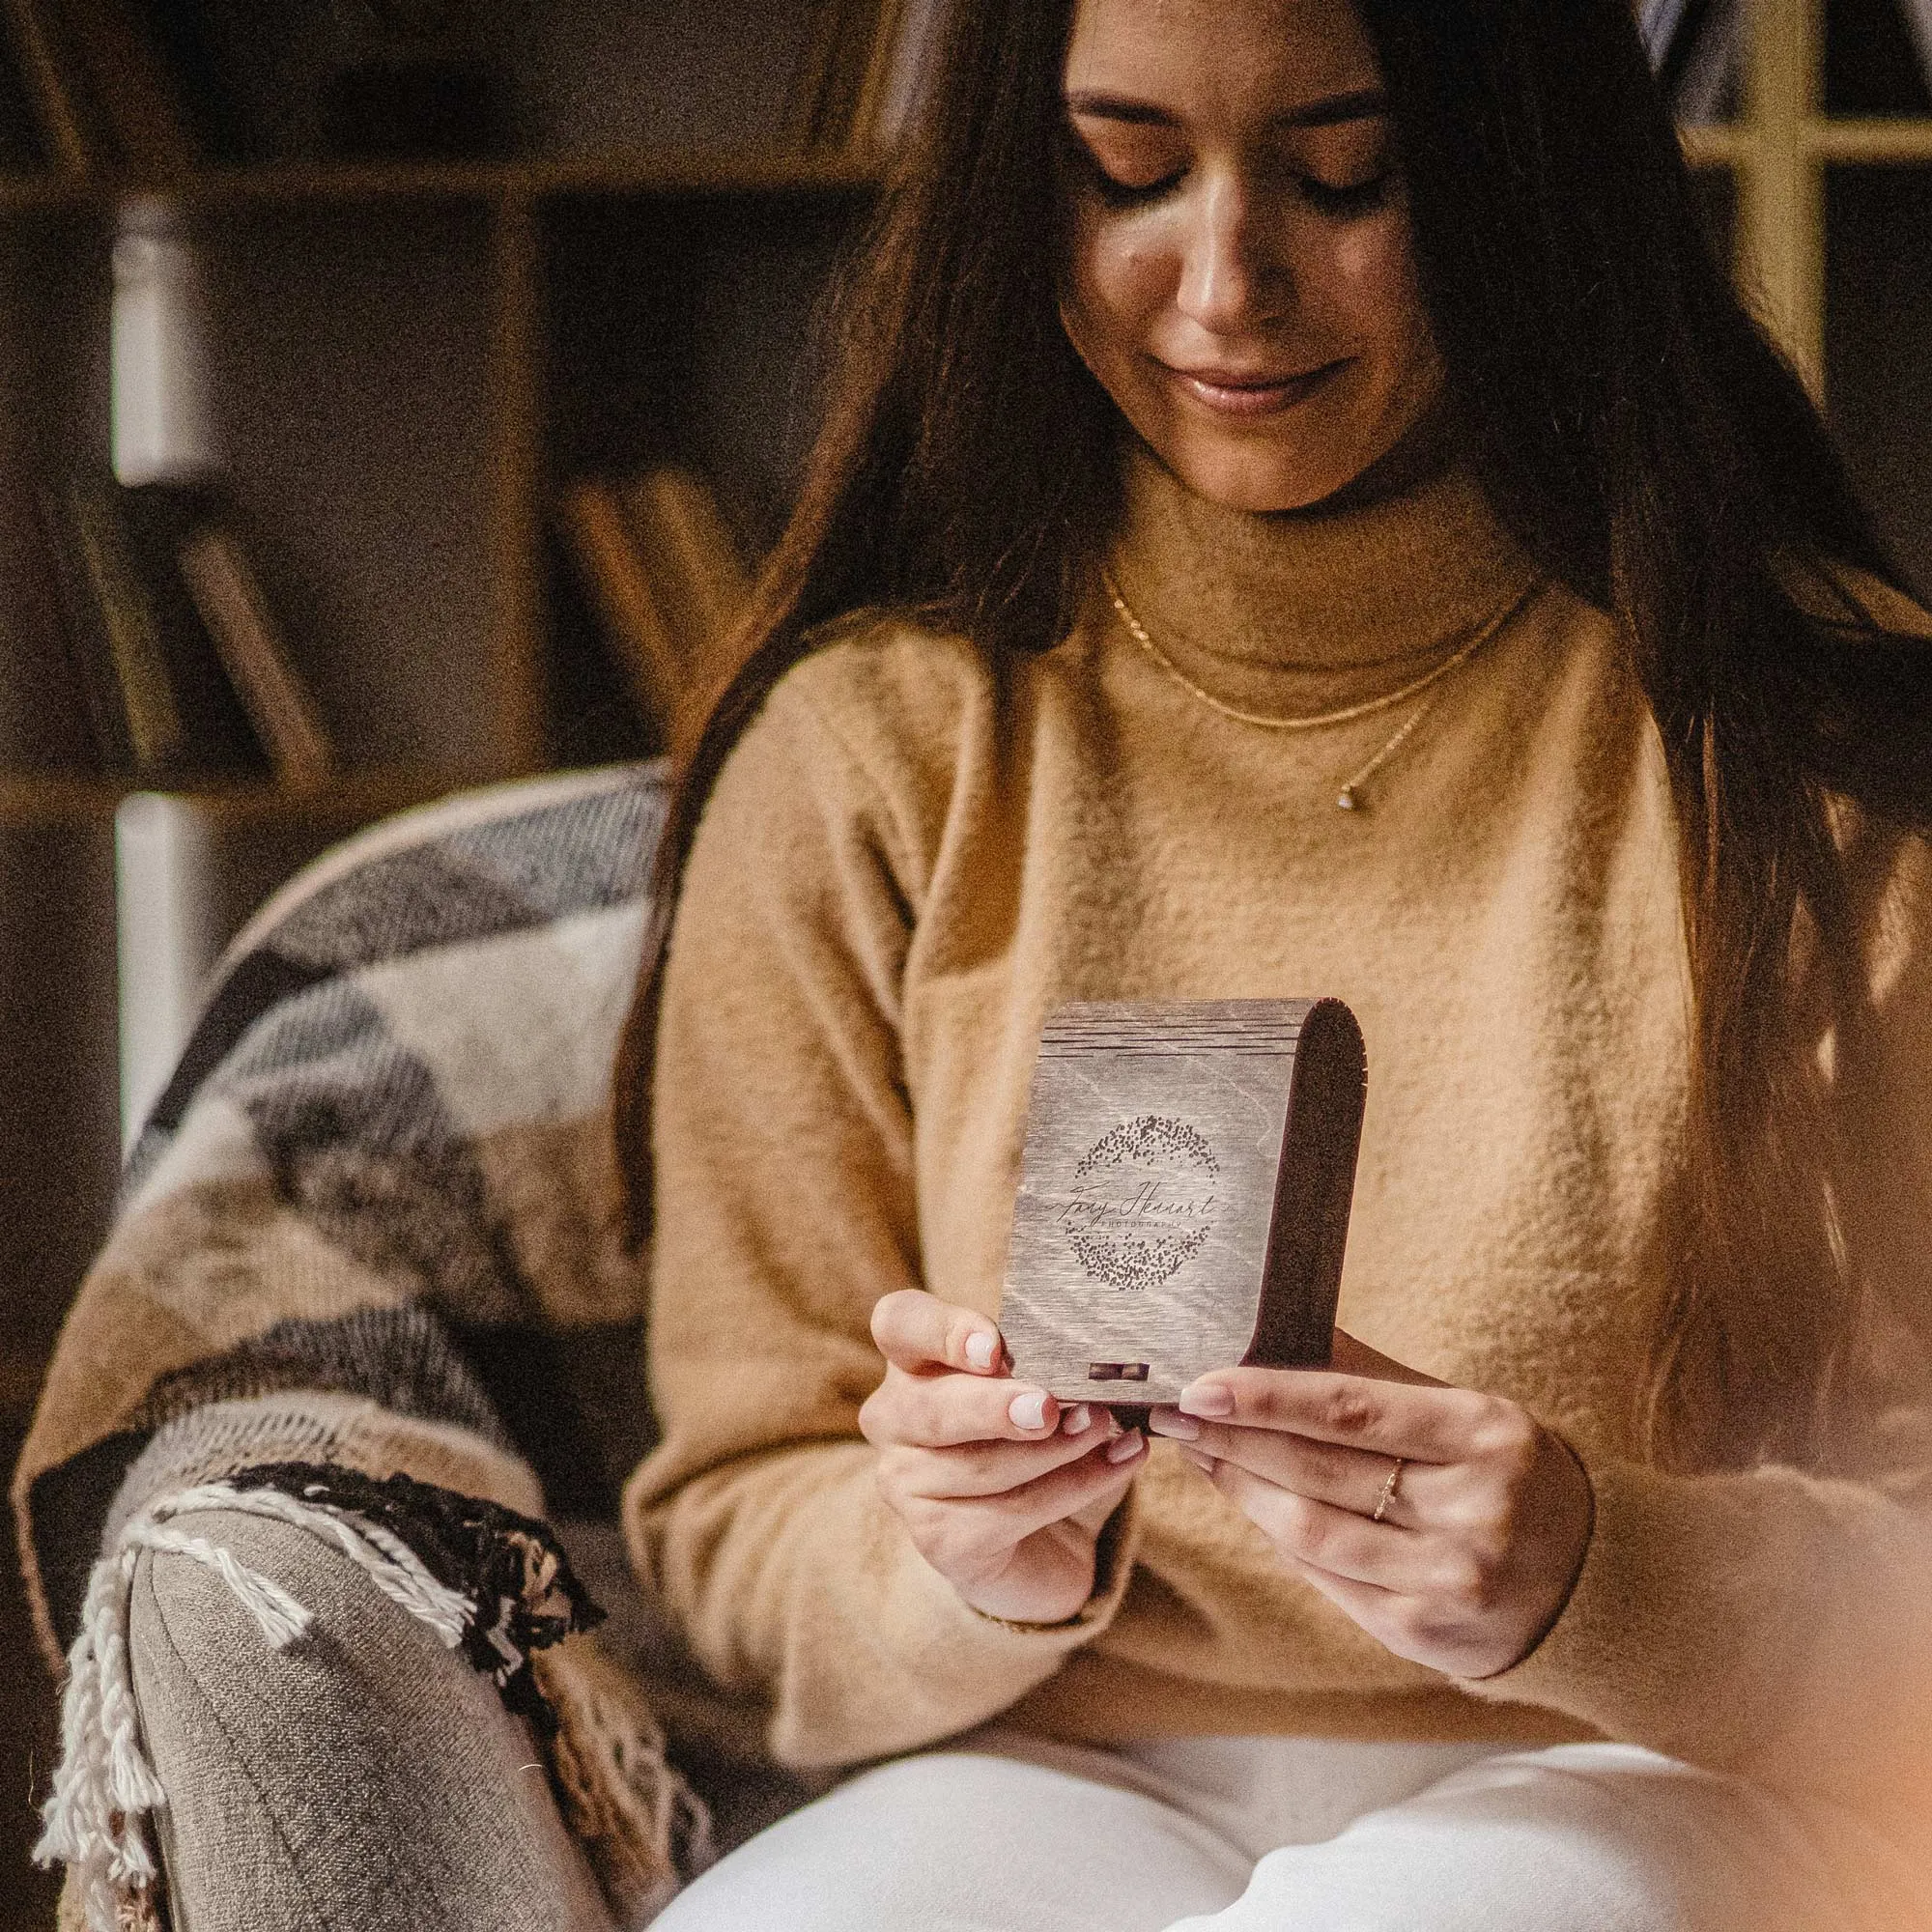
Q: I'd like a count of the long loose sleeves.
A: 2